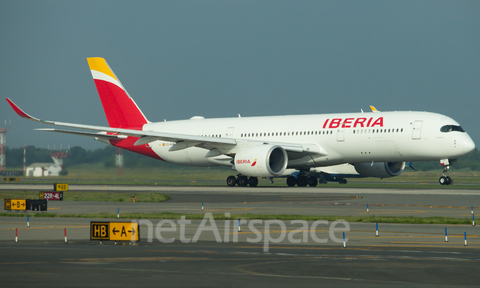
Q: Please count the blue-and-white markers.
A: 11